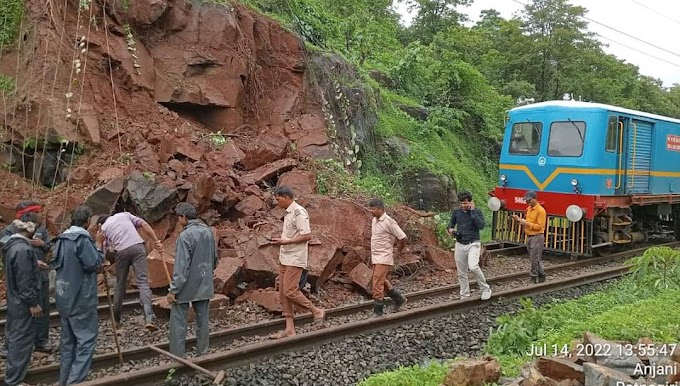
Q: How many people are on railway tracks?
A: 9